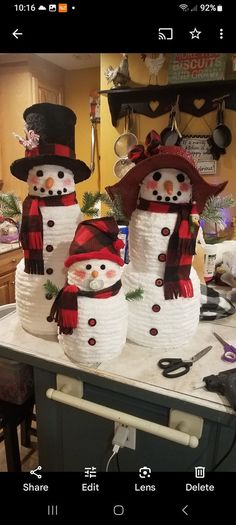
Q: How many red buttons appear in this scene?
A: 7